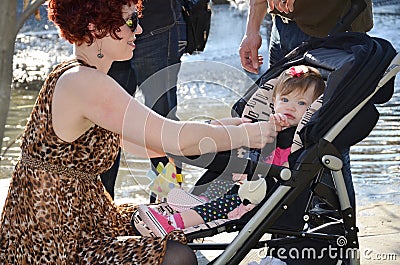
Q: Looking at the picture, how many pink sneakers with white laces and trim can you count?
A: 2